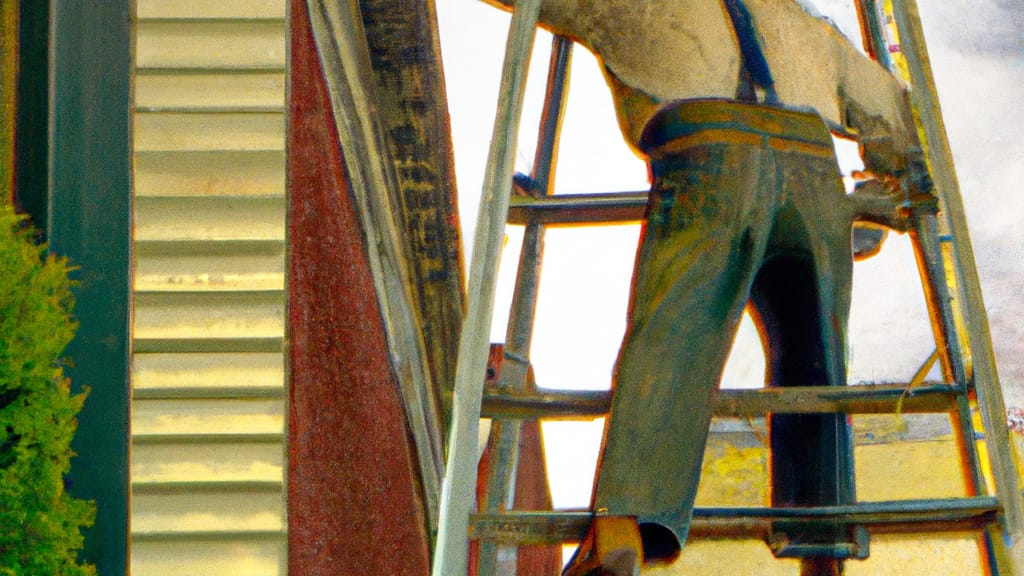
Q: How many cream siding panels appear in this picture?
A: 13